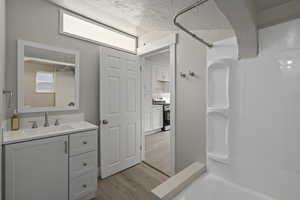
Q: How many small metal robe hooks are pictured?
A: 2